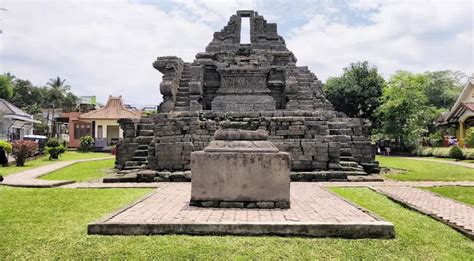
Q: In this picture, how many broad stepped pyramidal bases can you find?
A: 1